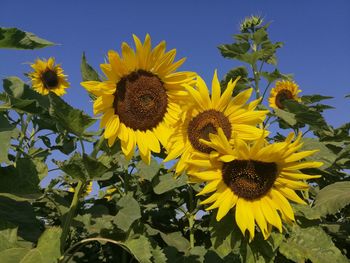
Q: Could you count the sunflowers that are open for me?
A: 5